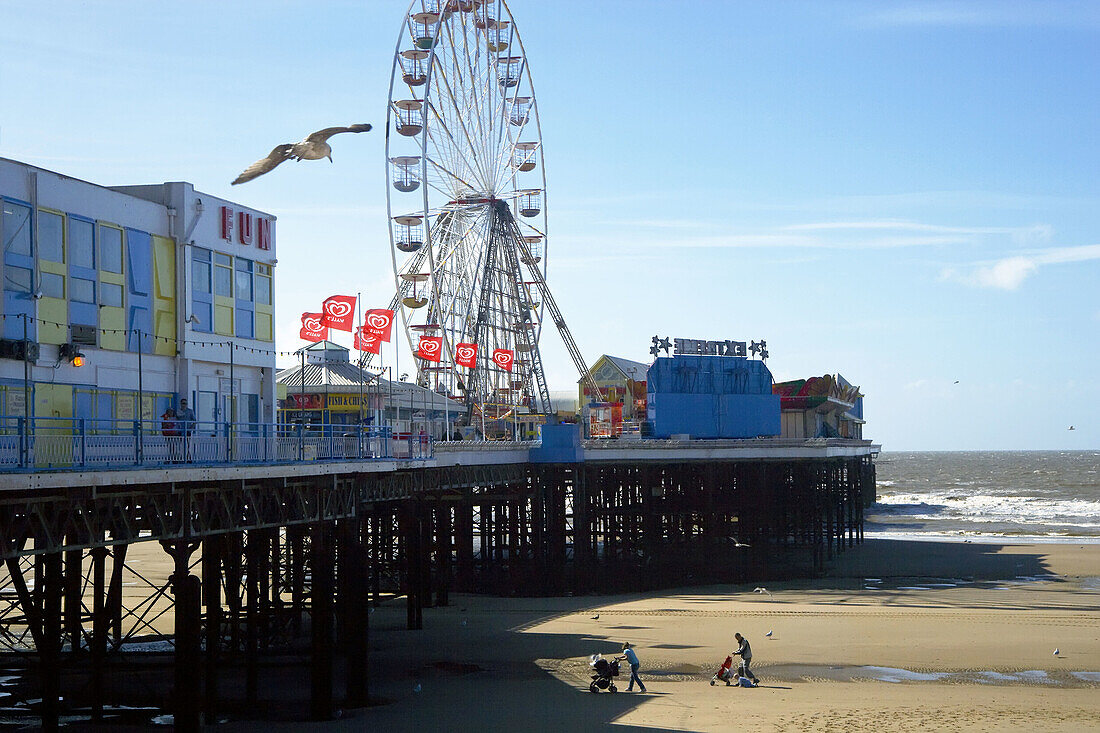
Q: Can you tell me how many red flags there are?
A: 7